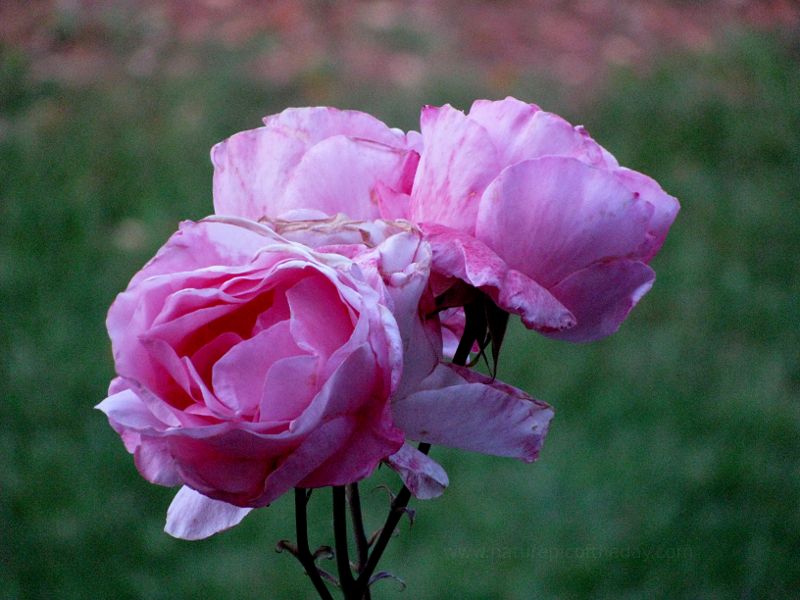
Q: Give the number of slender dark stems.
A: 4